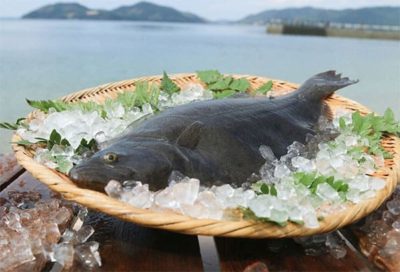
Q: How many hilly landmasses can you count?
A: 2